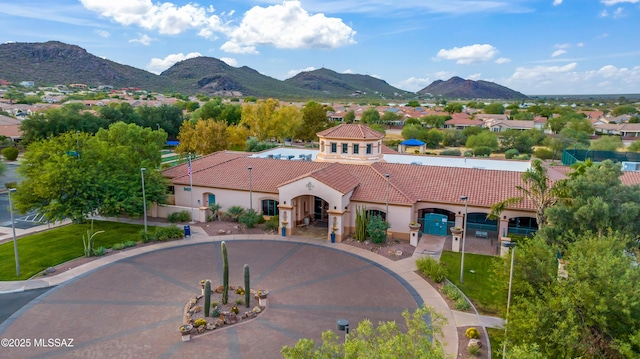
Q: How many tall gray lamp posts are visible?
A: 7